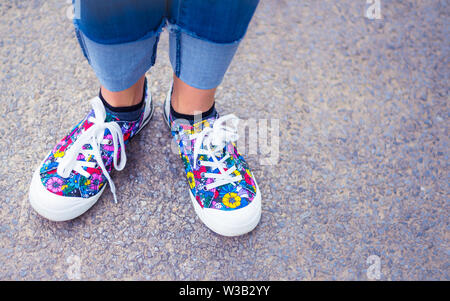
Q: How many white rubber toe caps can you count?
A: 2